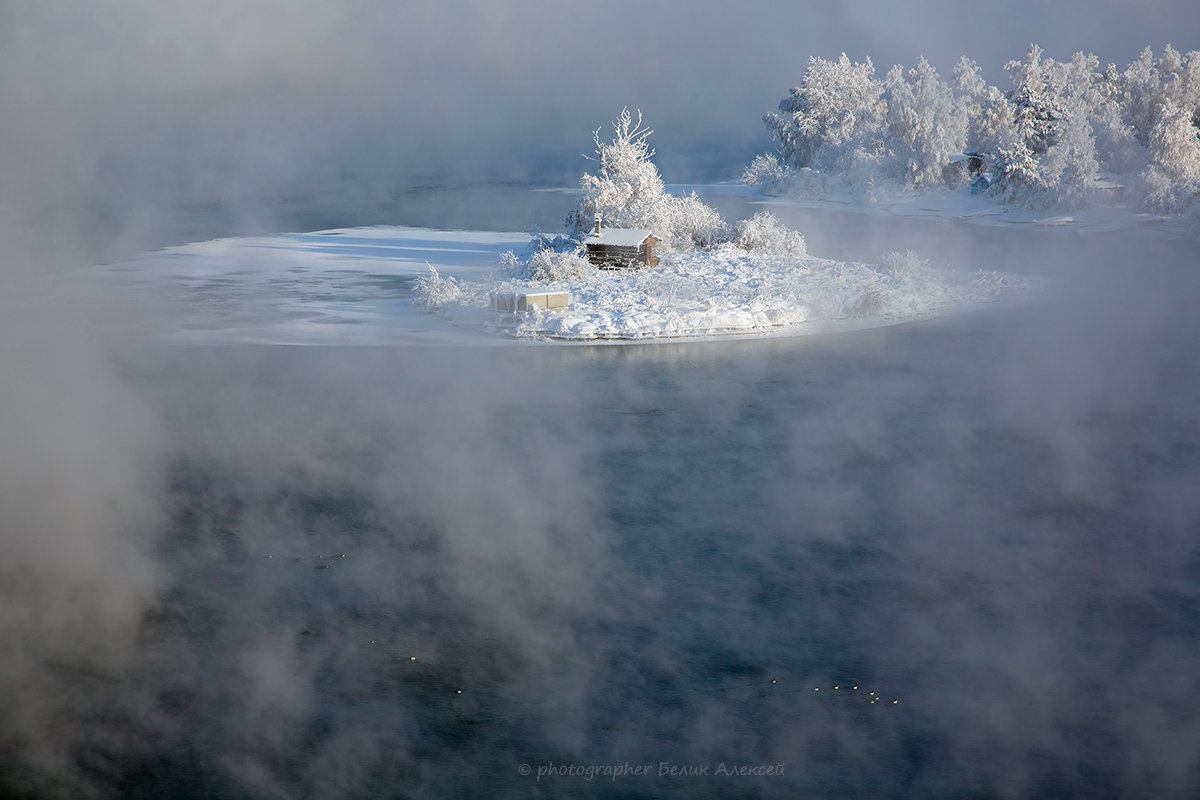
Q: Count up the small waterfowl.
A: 15